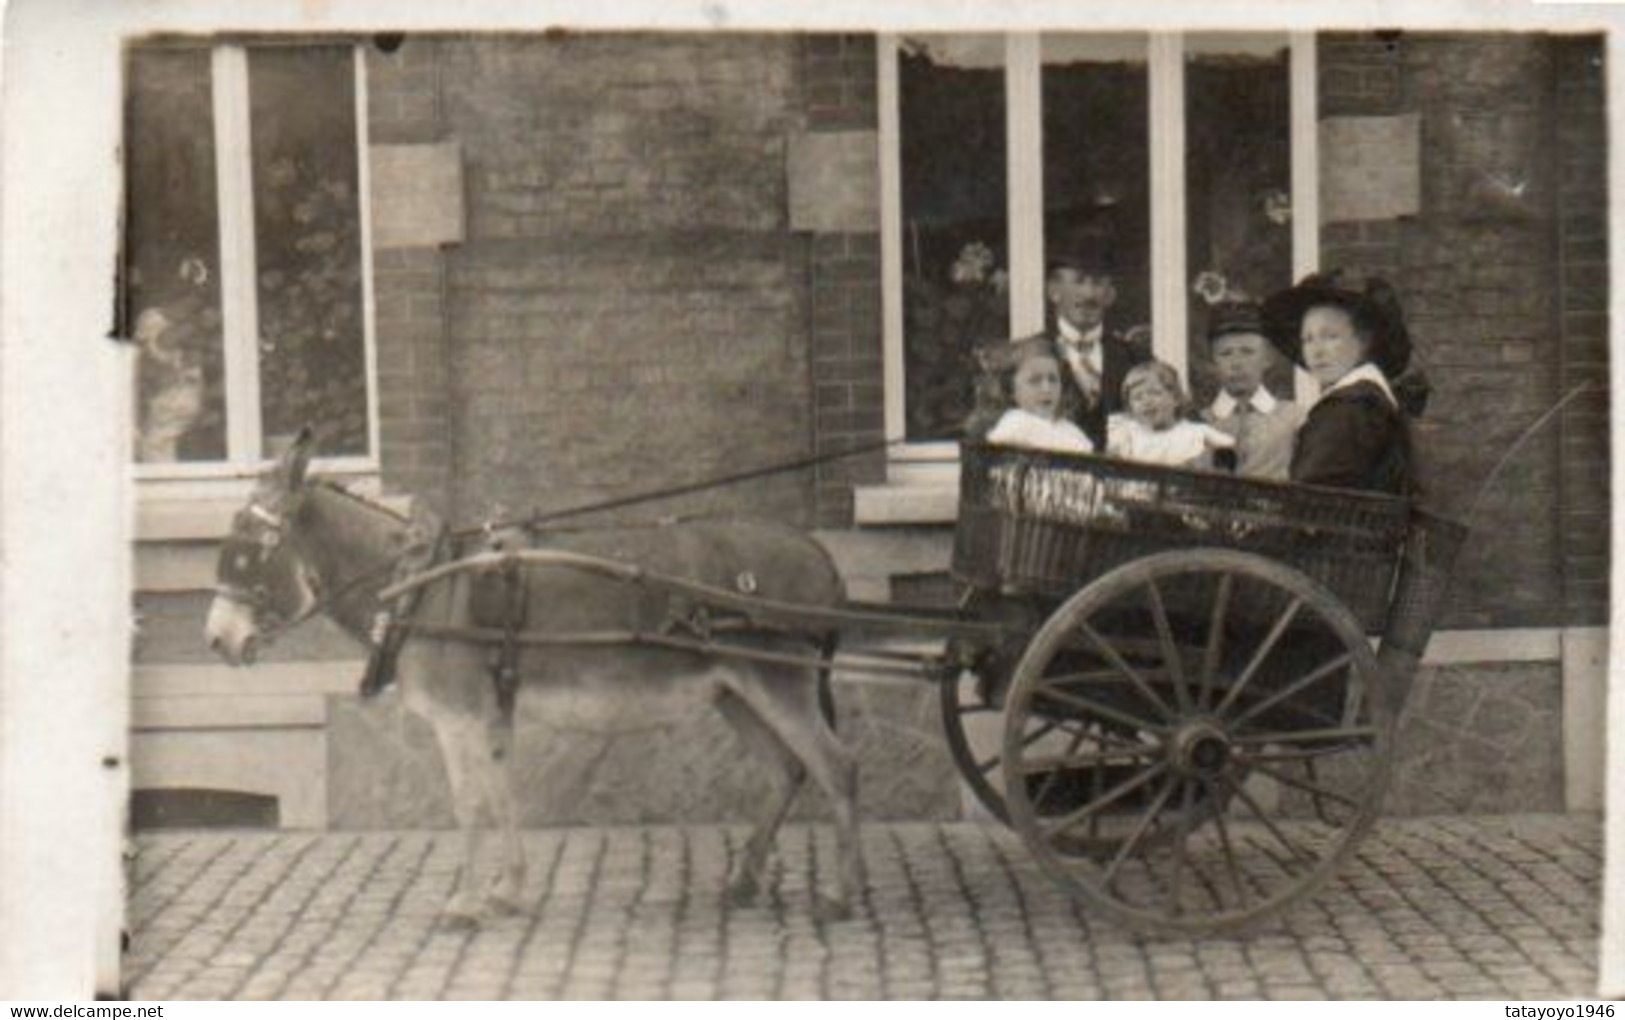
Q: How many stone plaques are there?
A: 3